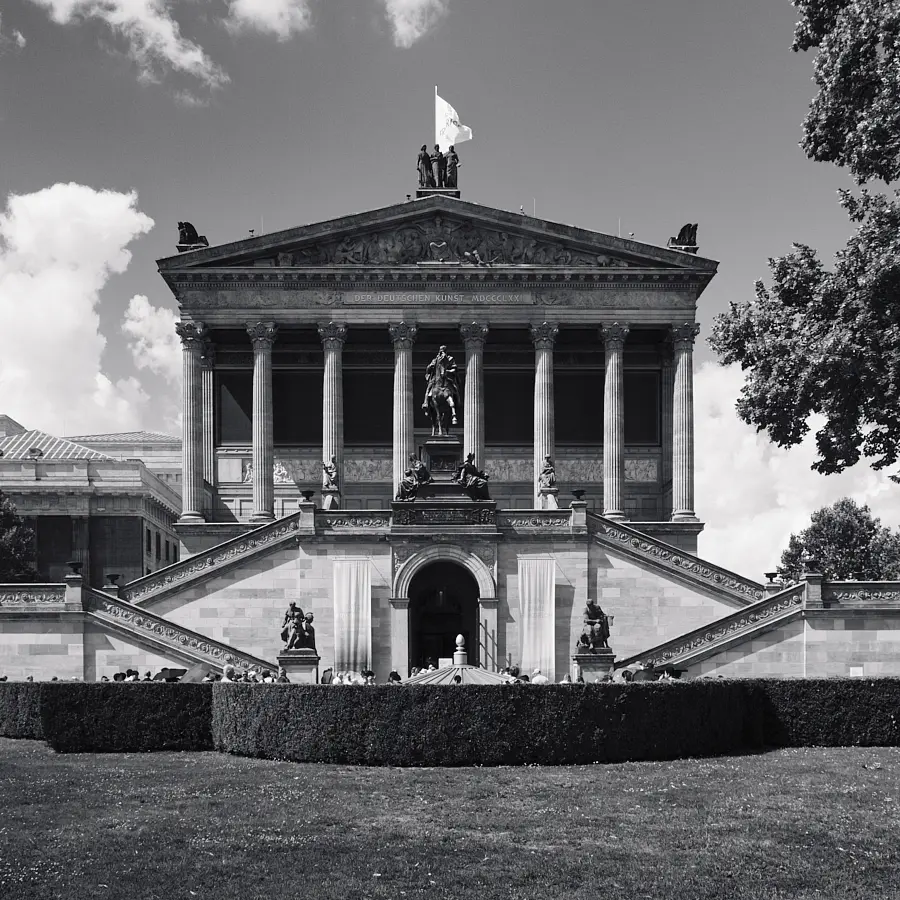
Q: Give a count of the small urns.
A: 6